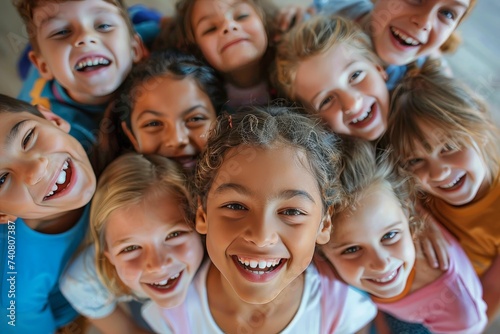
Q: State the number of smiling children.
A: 10